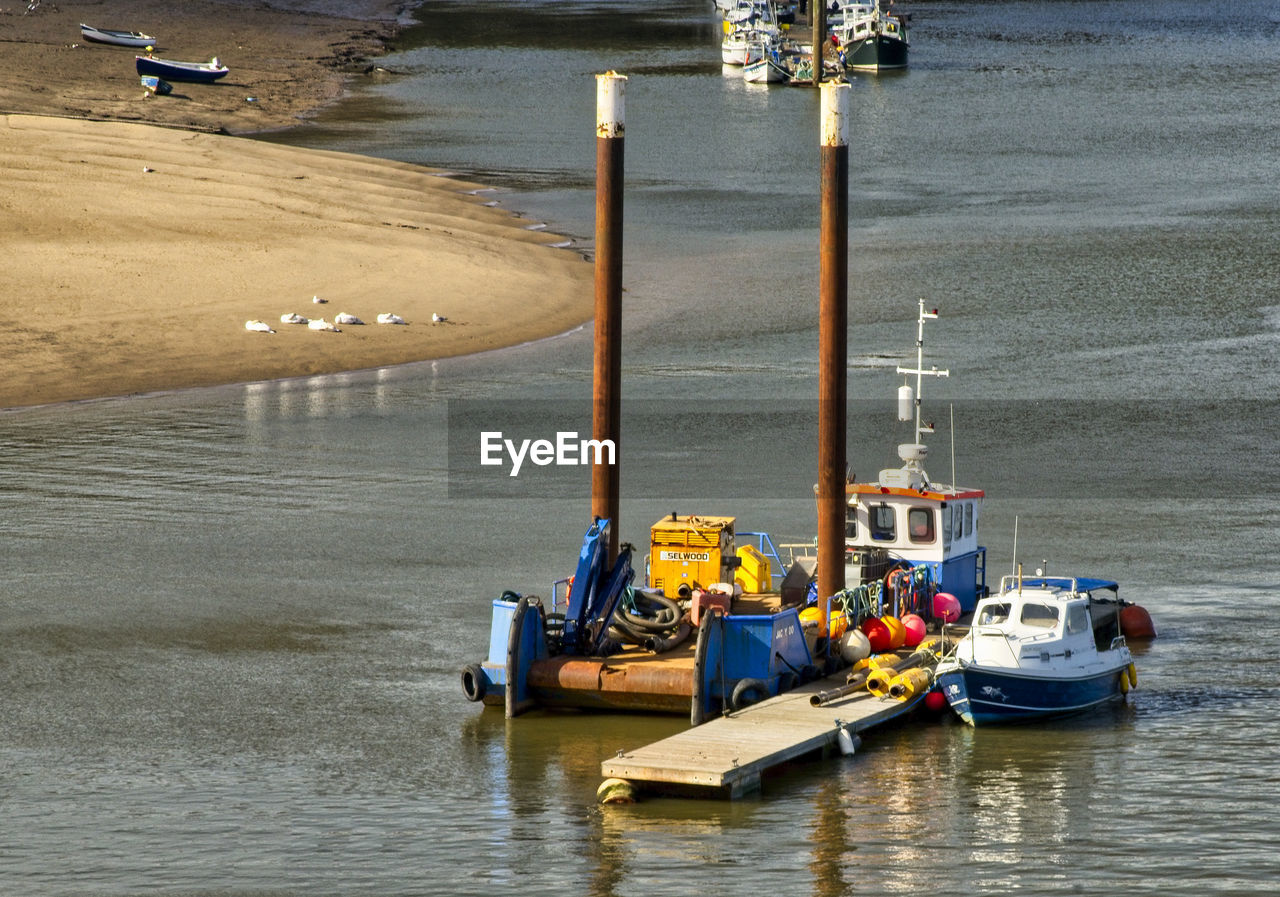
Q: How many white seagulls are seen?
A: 8